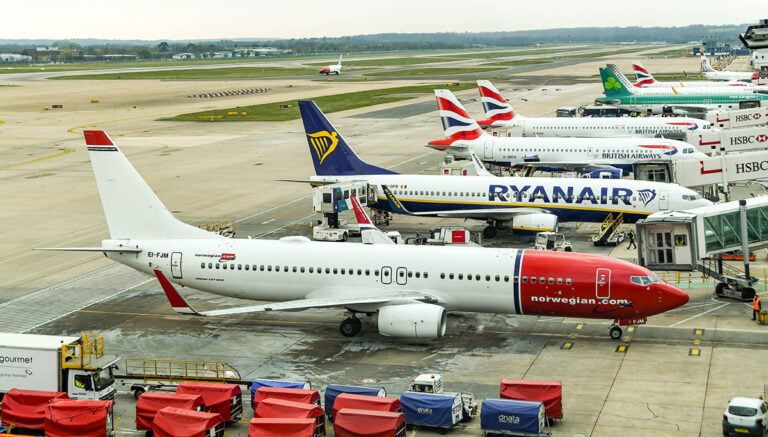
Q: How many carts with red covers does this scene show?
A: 11